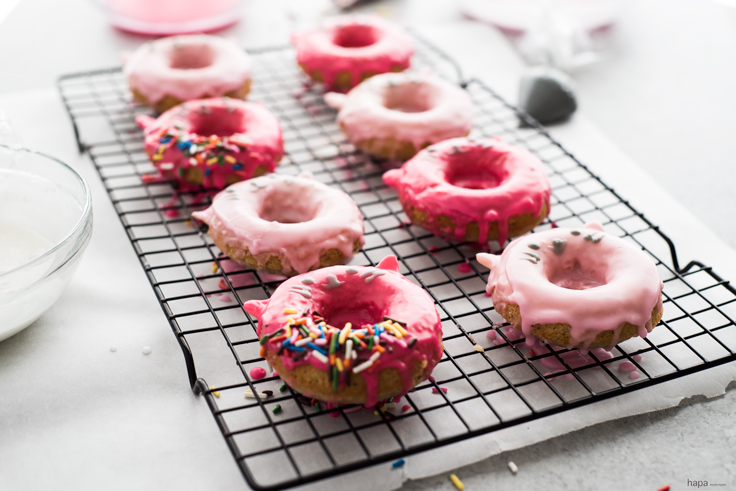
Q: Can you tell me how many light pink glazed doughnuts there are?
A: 4